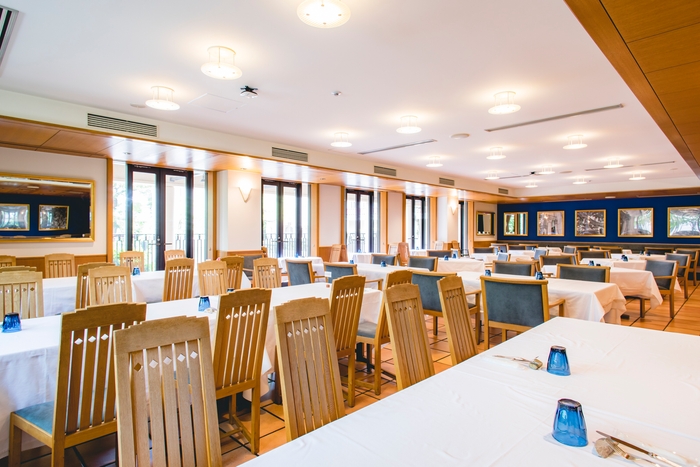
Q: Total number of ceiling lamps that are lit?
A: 15